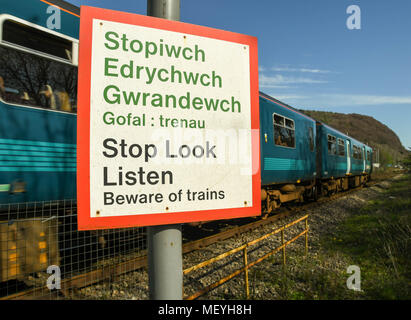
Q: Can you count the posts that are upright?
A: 4